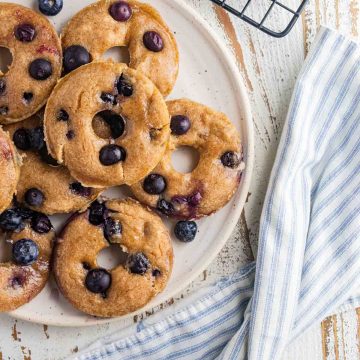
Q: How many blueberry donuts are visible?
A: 8